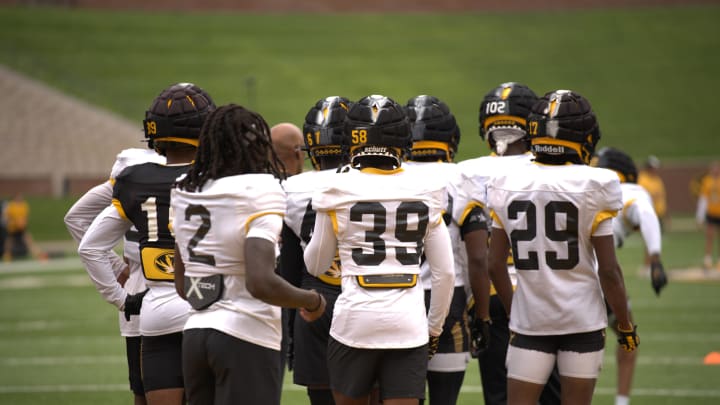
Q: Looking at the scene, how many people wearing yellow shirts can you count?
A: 3